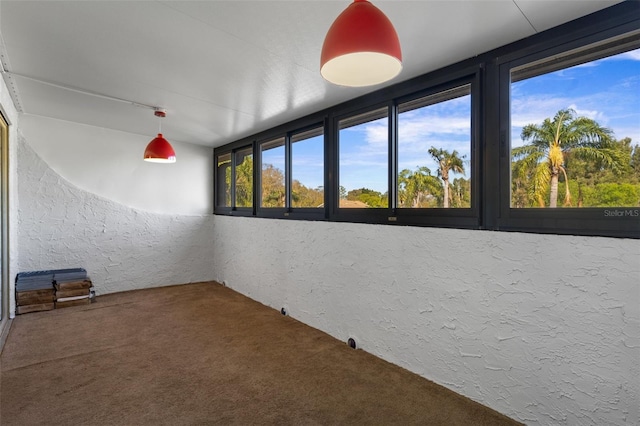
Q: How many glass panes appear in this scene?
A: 7